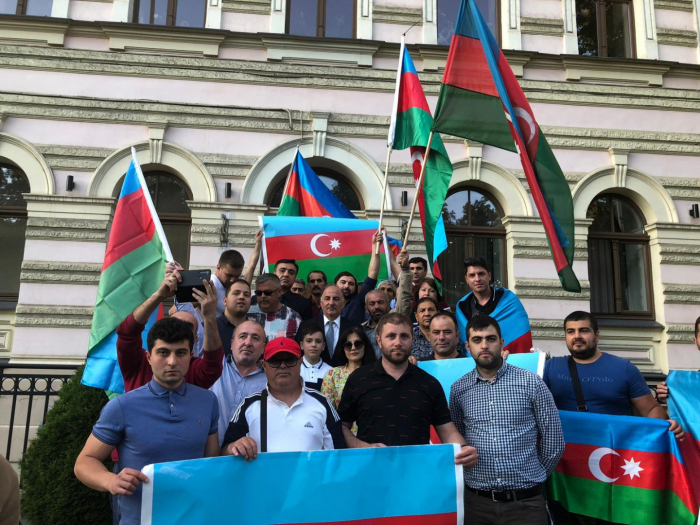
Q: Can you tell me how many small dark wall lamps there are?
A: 4